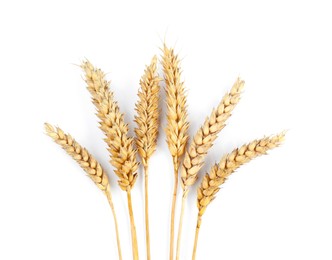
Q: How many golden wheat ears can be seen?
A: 6